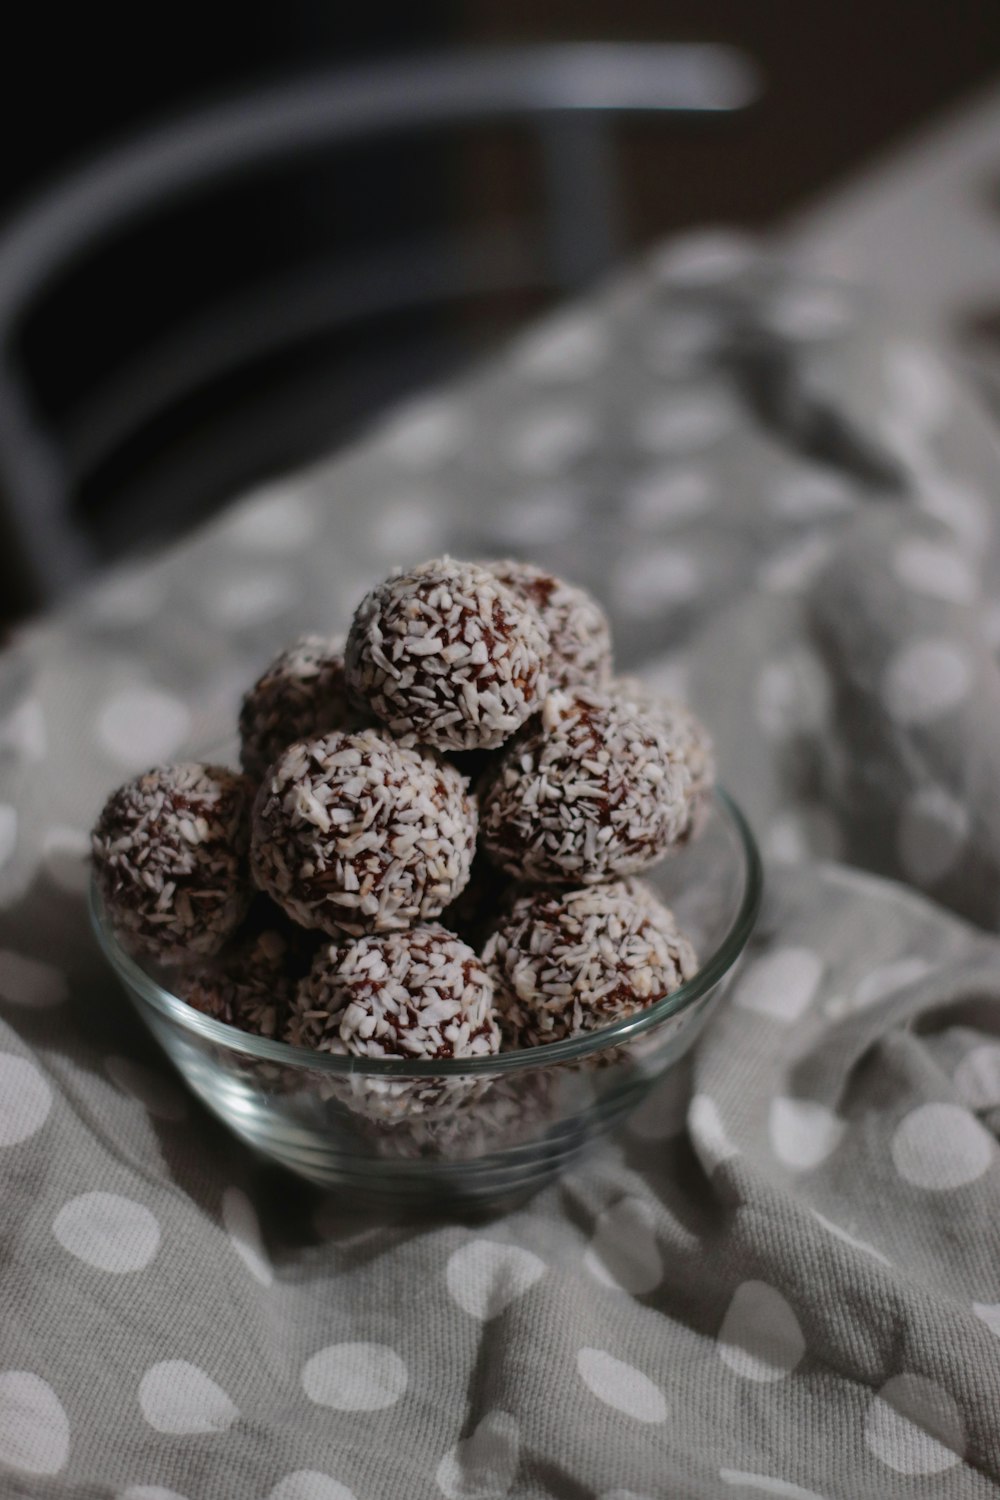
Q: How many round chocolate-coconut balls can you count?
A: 10